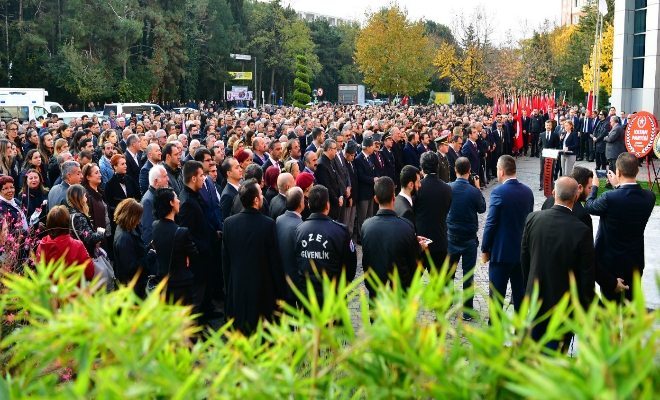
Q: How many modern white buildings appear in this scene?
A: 1